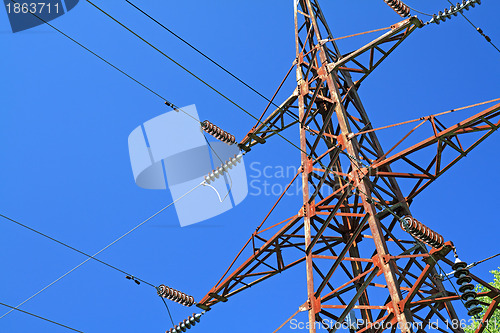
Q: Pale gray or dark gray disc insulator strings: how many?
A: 4